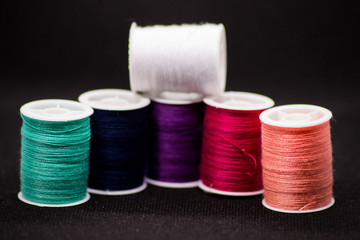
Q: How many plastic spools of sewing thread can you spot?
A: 6